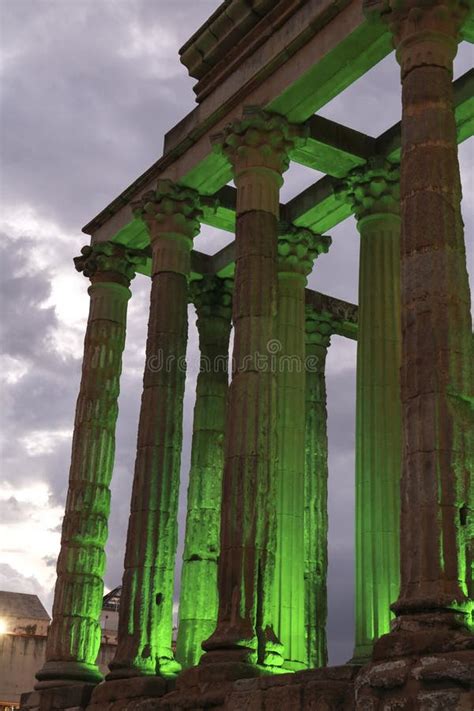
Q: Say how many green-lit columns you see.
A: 8